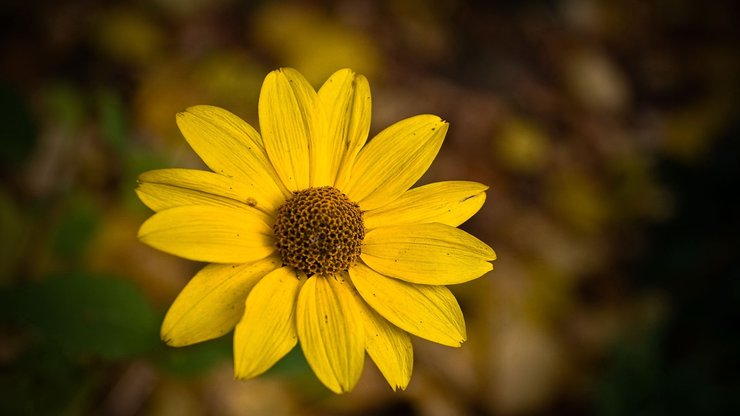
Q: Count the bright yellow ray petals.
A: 13